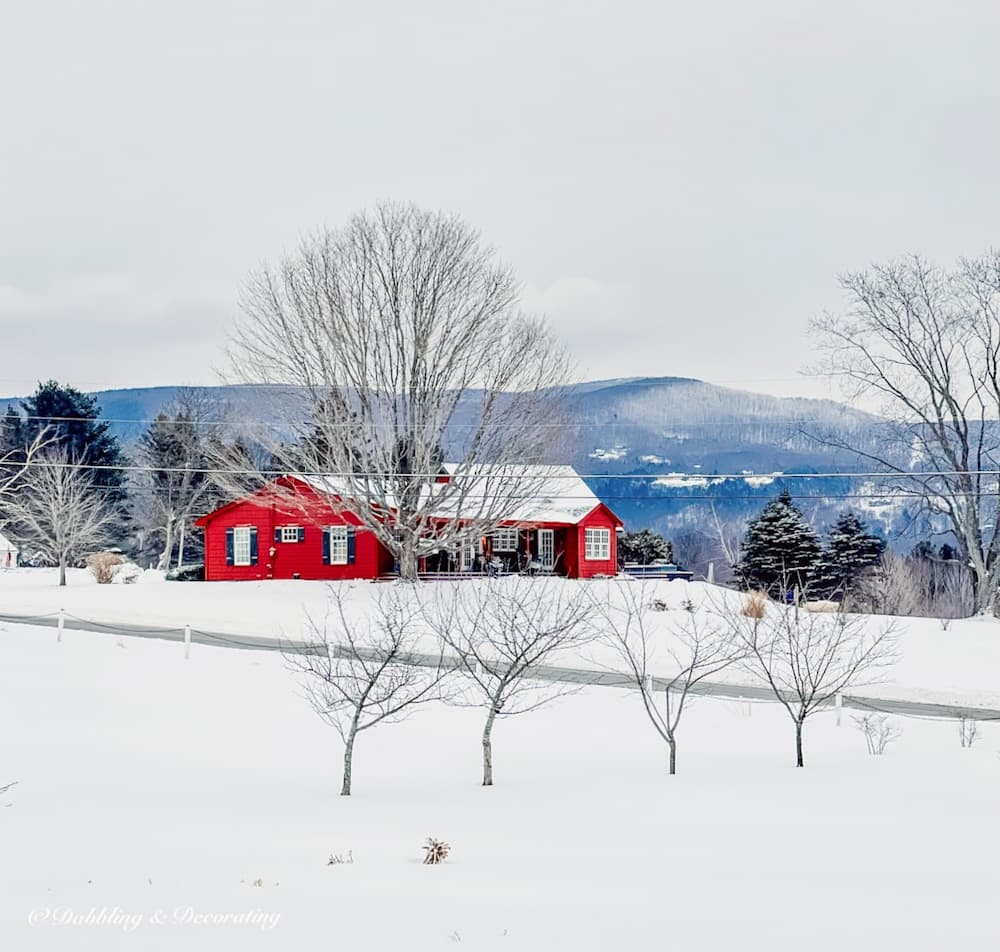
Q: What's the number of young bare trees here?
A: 4